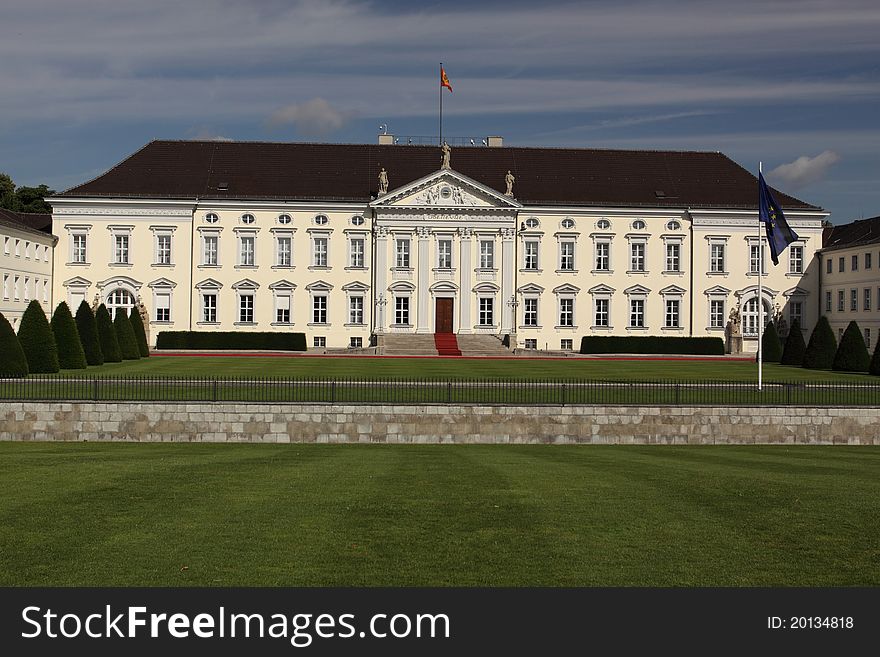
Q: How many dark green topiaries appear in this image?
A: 12